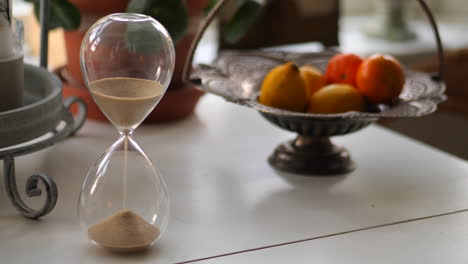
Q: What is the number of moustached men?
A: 0